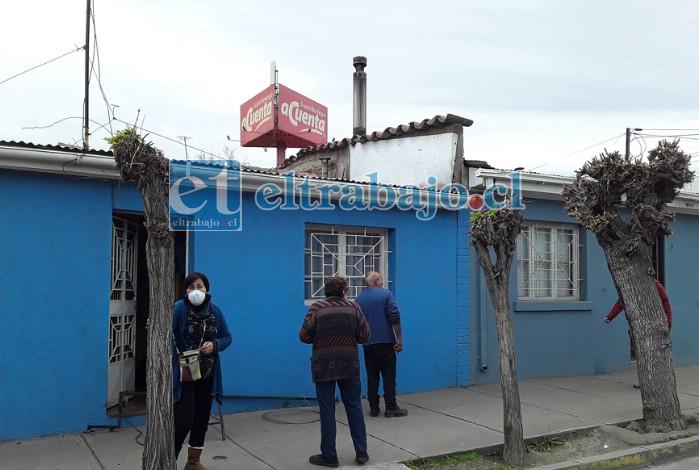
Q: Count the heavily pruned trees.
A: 3